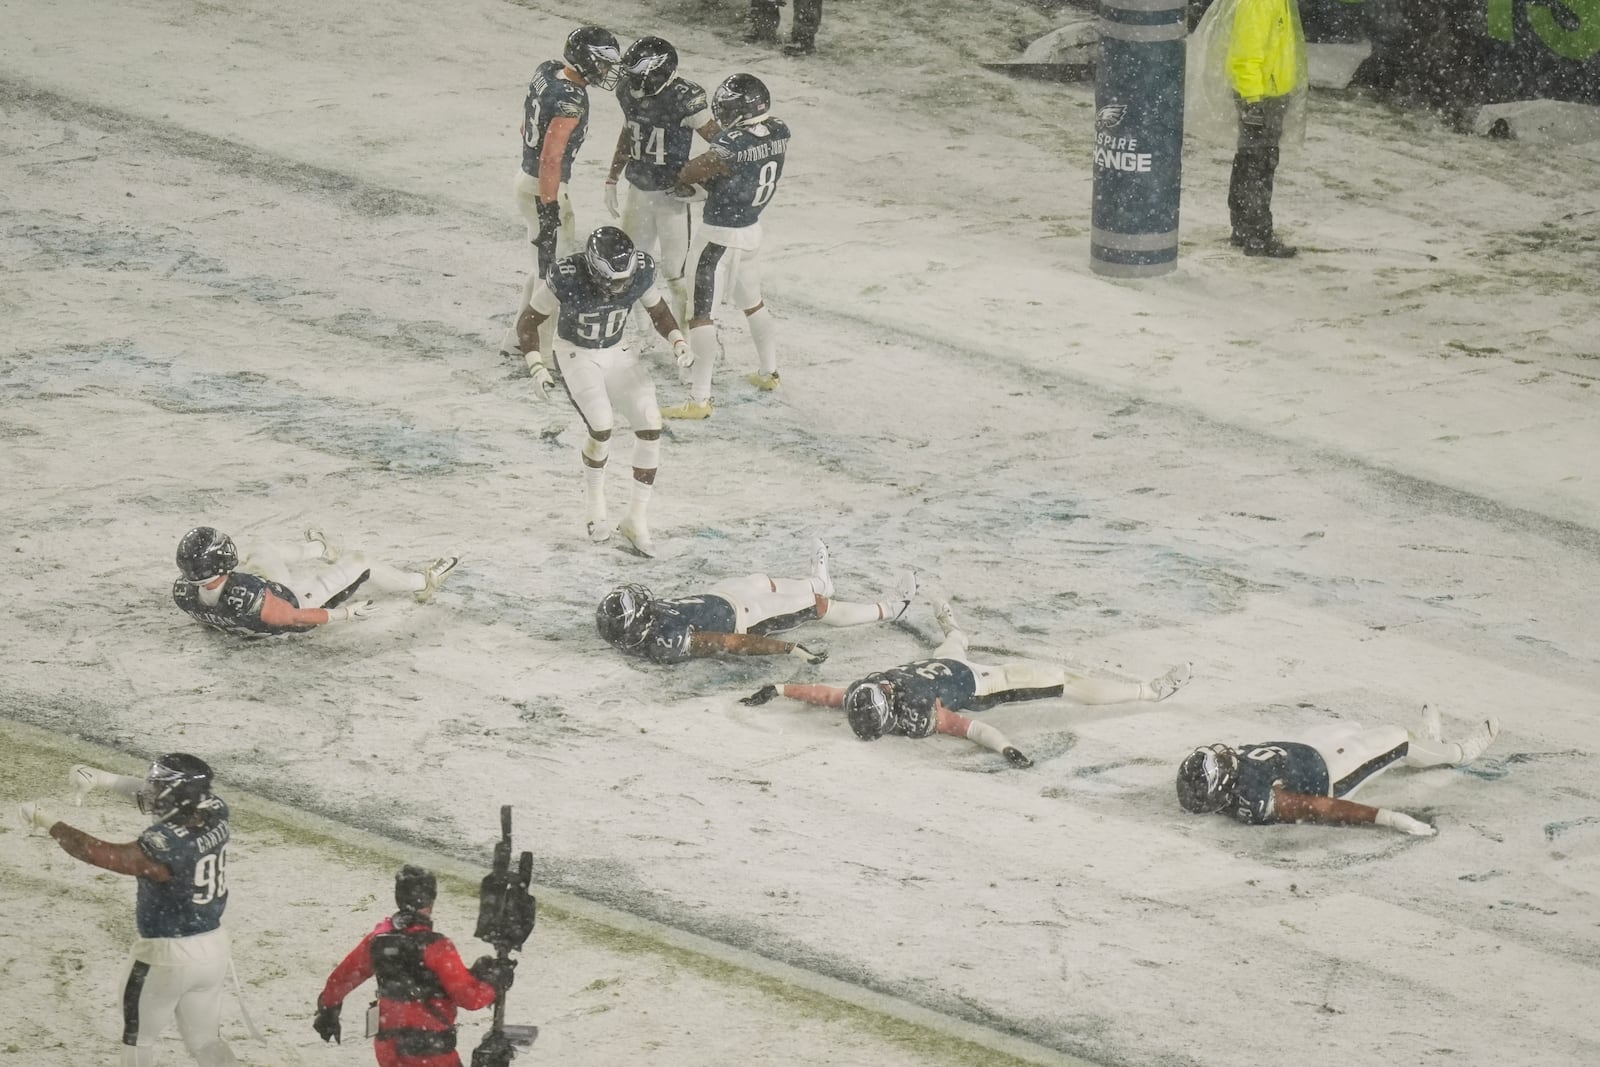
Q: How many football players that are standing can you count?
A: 5